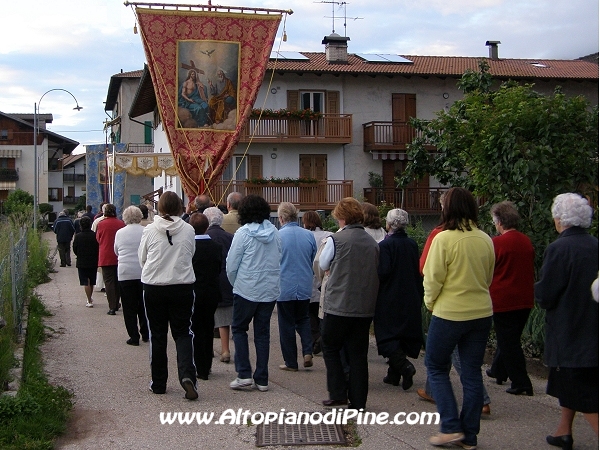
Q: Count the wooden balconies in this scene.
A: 4